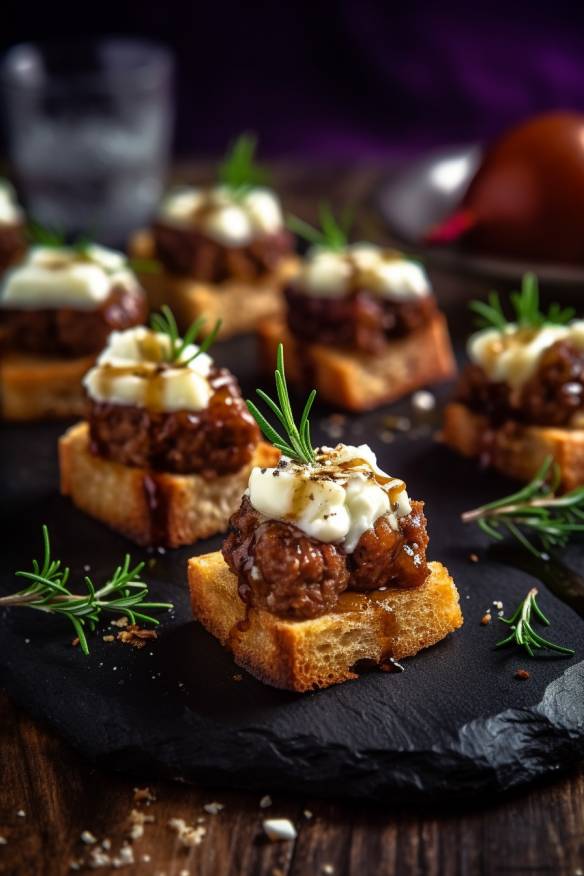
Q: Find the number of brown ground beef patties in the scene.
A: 7